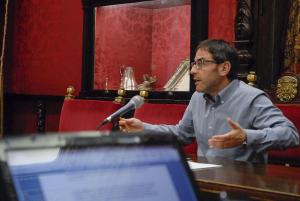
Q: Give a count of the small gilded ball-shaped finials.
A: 4